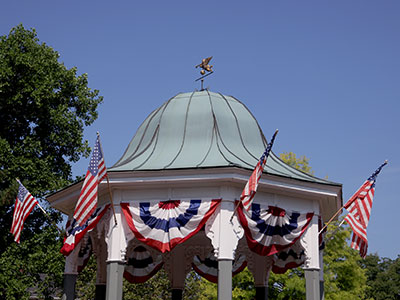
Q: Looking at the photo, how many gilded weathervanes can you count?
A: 1